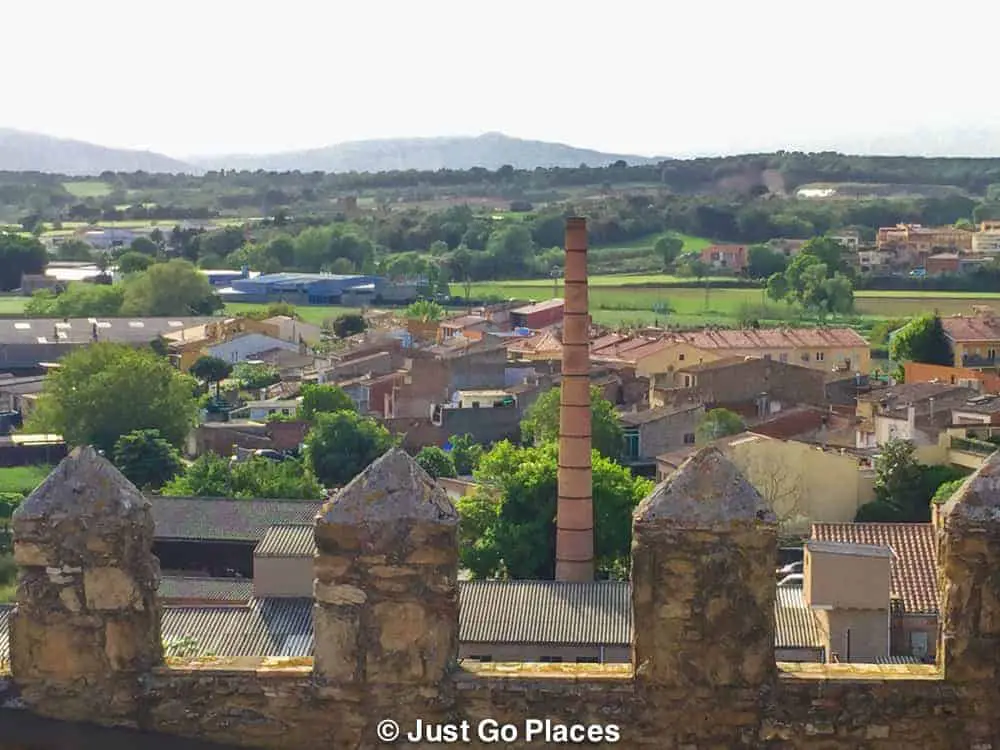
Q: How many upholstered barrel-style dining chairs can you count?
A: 0